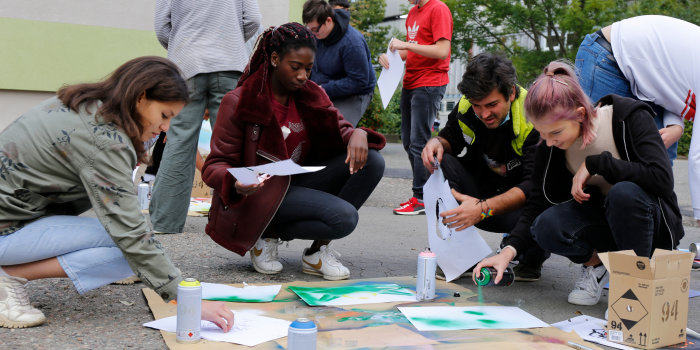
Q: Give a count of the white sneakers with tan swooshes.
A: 2